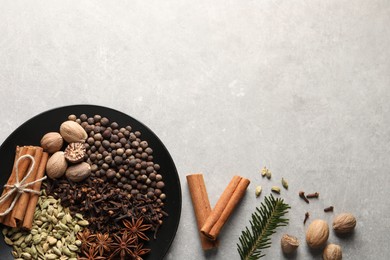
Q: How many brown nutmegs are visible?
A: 9